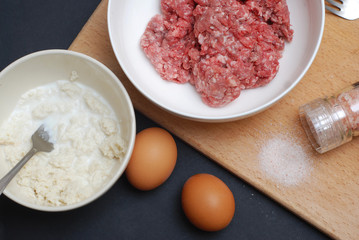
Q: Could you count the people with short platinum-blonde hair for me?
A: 0